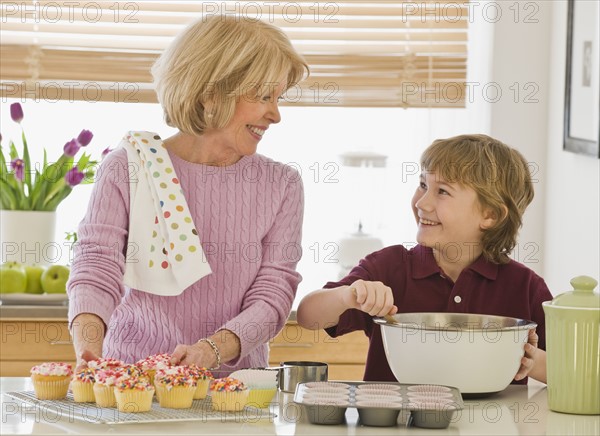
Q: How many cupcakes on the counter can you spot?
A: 11